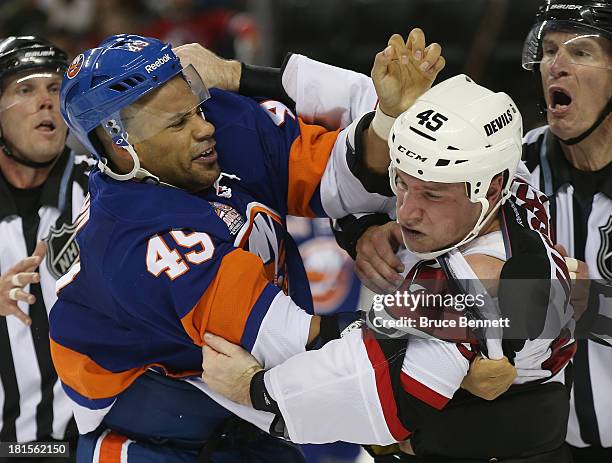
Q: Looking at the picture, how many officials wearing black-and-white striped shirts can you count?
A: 2